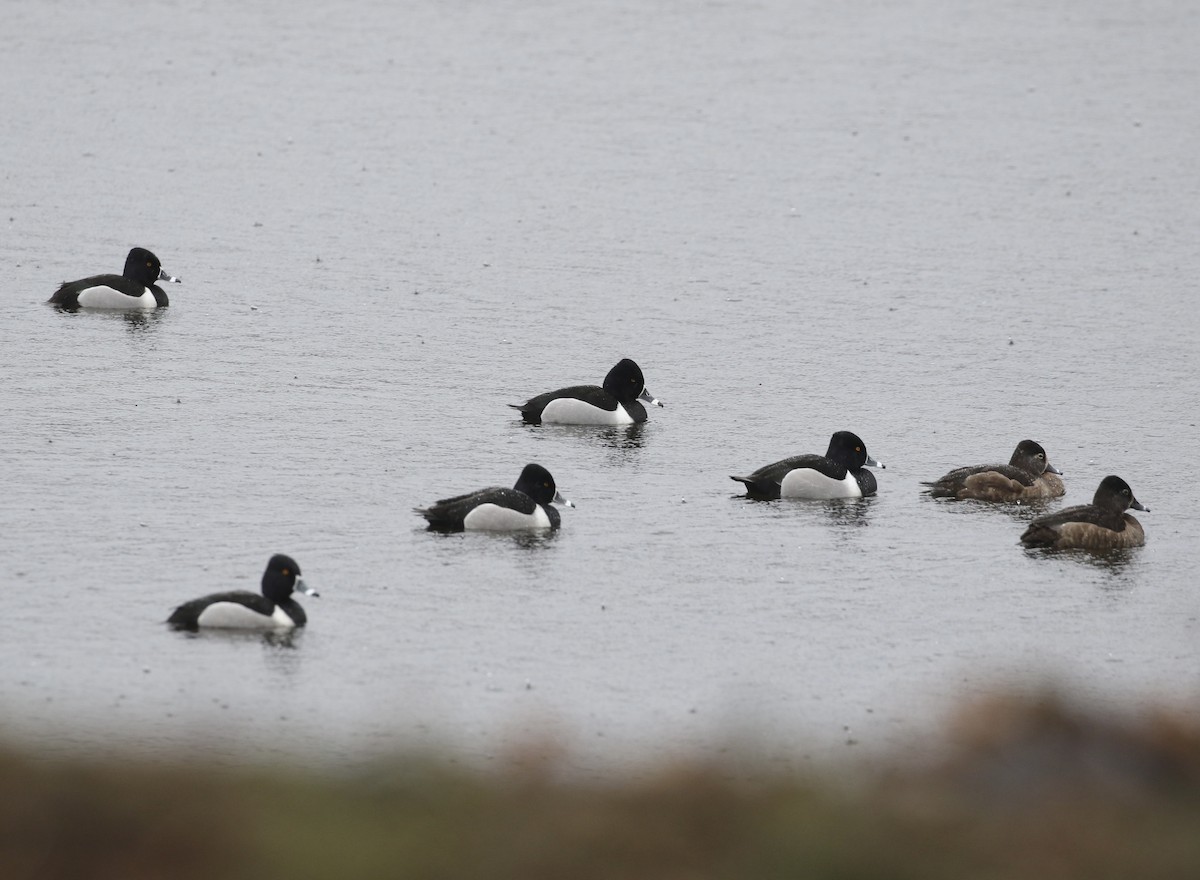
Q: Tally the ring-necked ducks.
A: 7